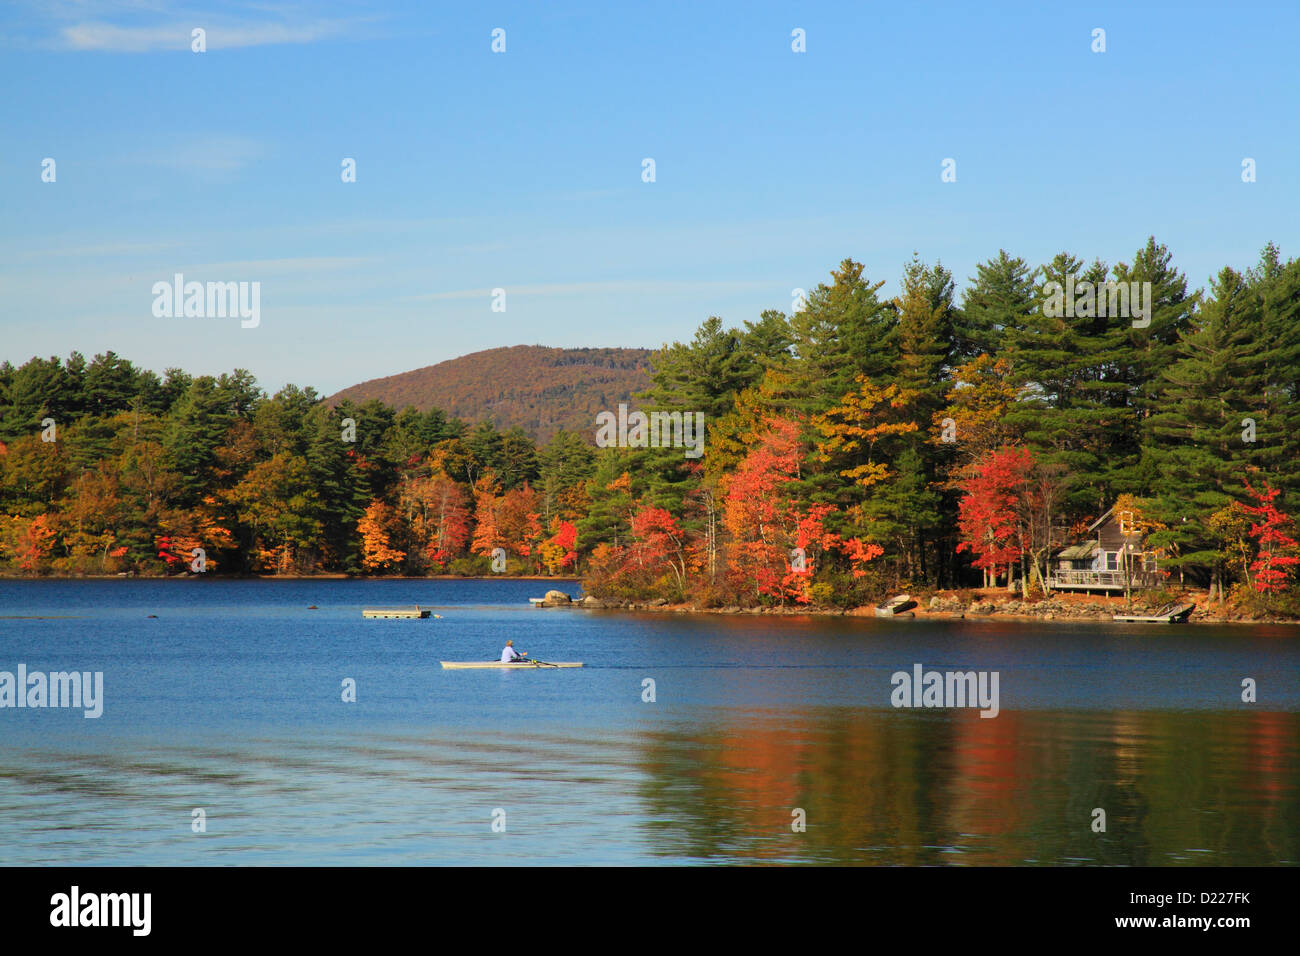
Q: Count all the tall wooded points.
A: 1